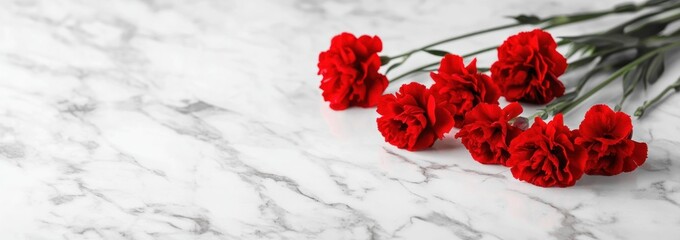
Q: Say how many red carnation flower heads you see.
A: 7